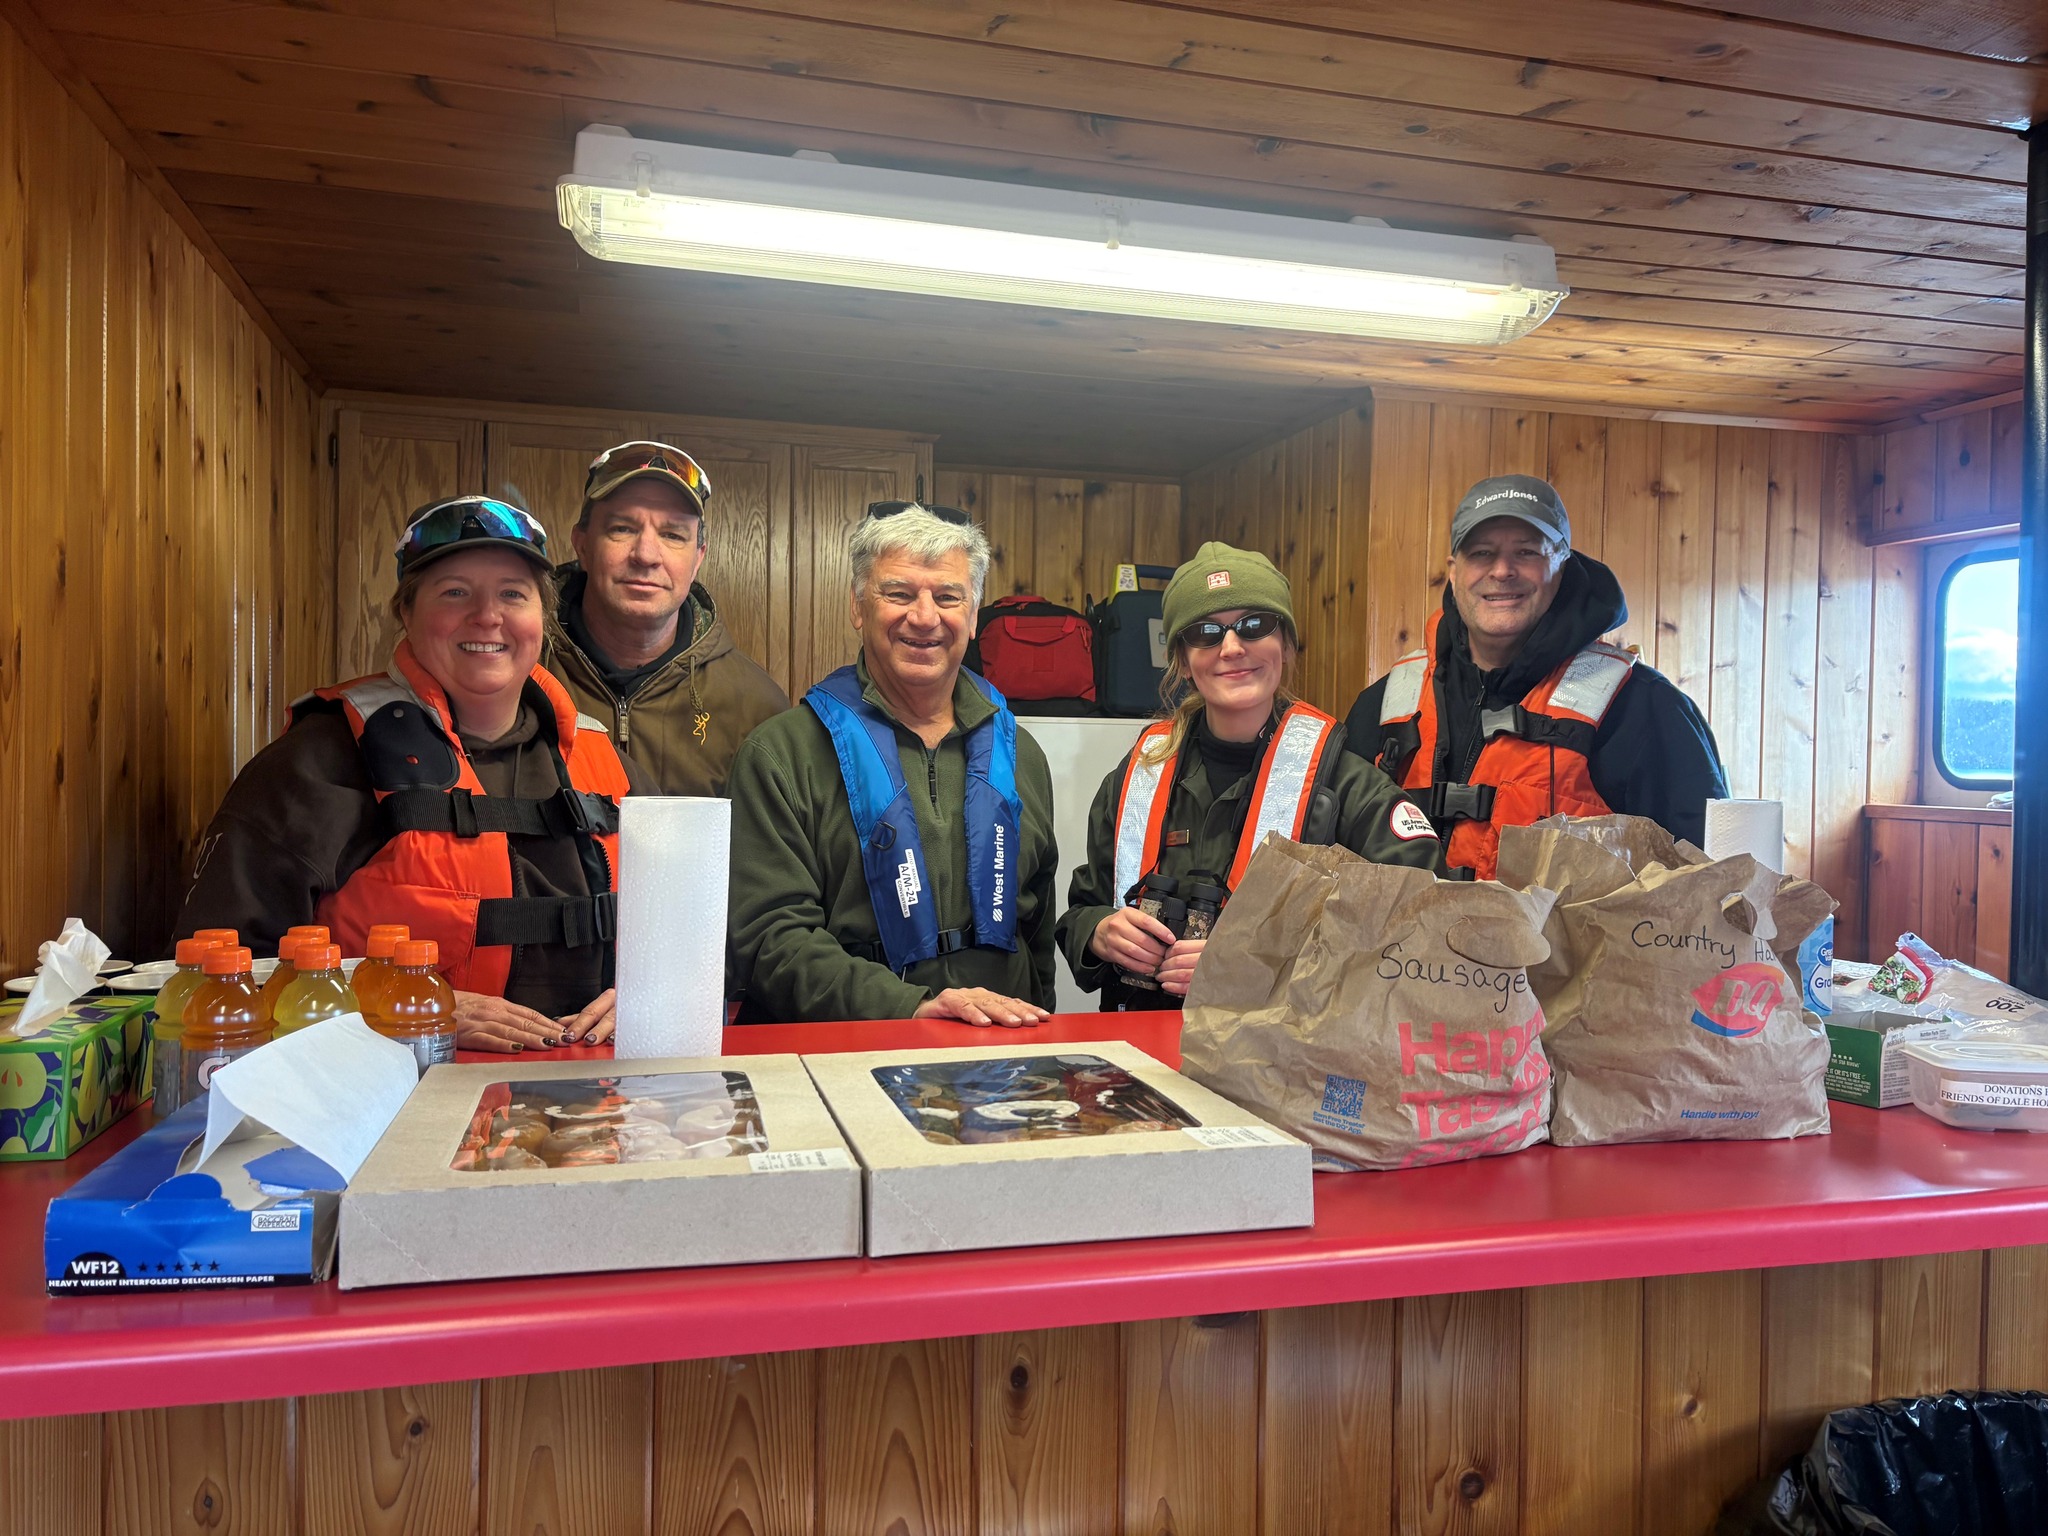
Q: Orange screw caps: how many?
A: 9